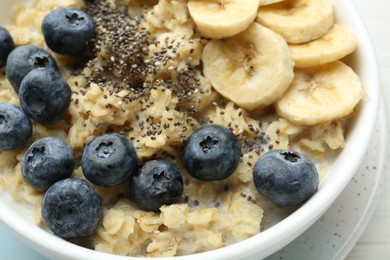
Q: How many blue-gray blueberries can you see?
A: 11